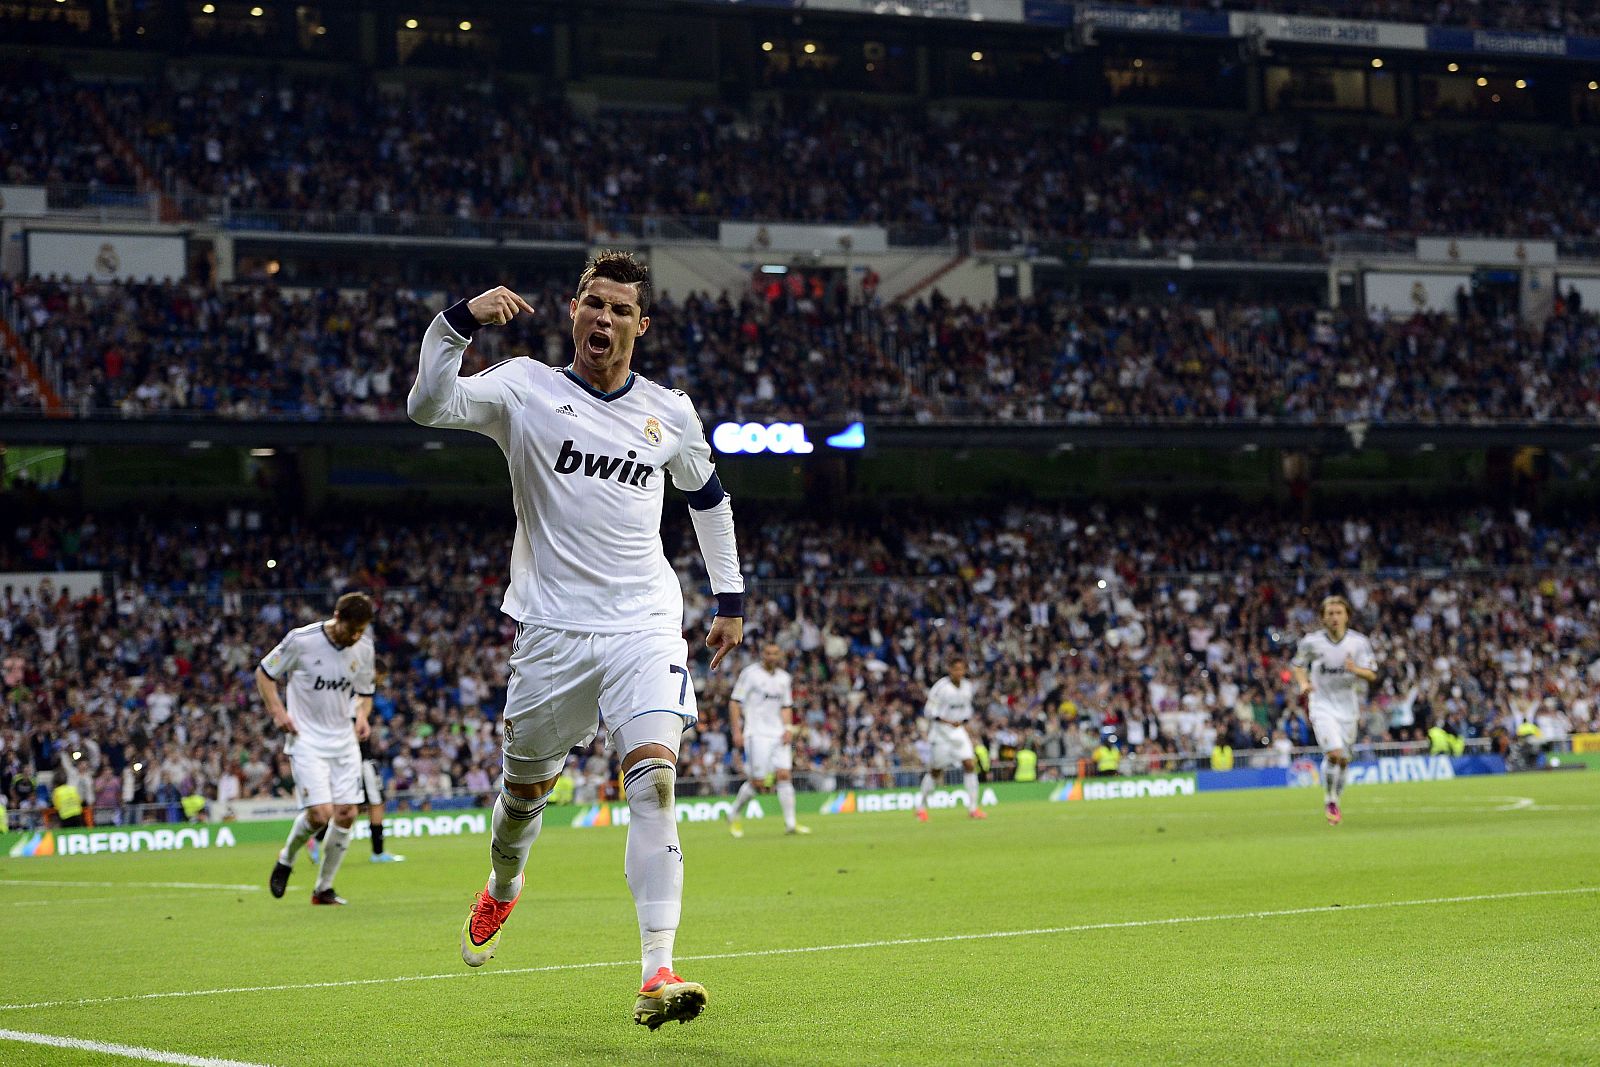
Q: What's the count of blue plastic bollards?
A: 0